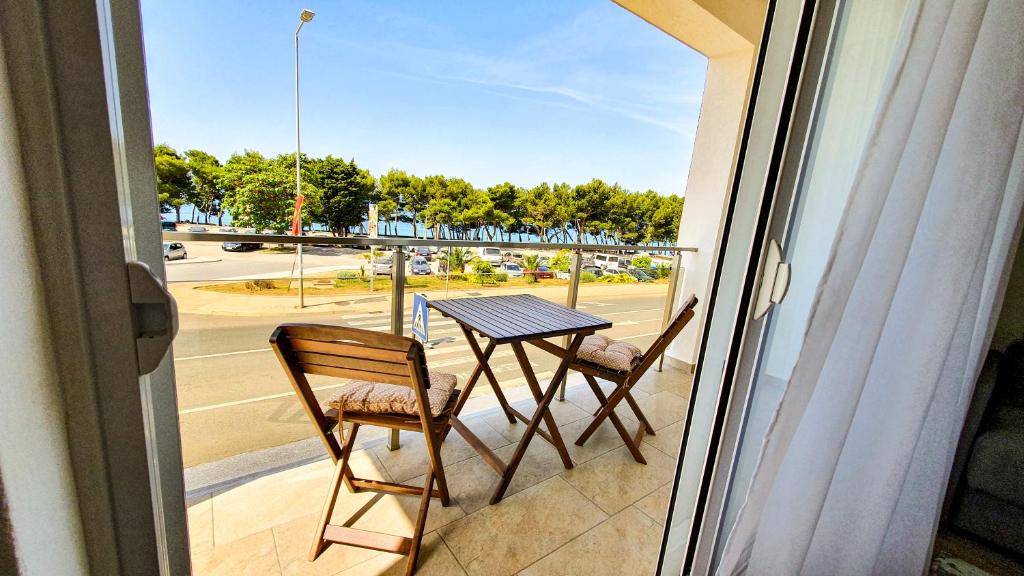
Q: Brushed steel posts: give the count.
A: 3